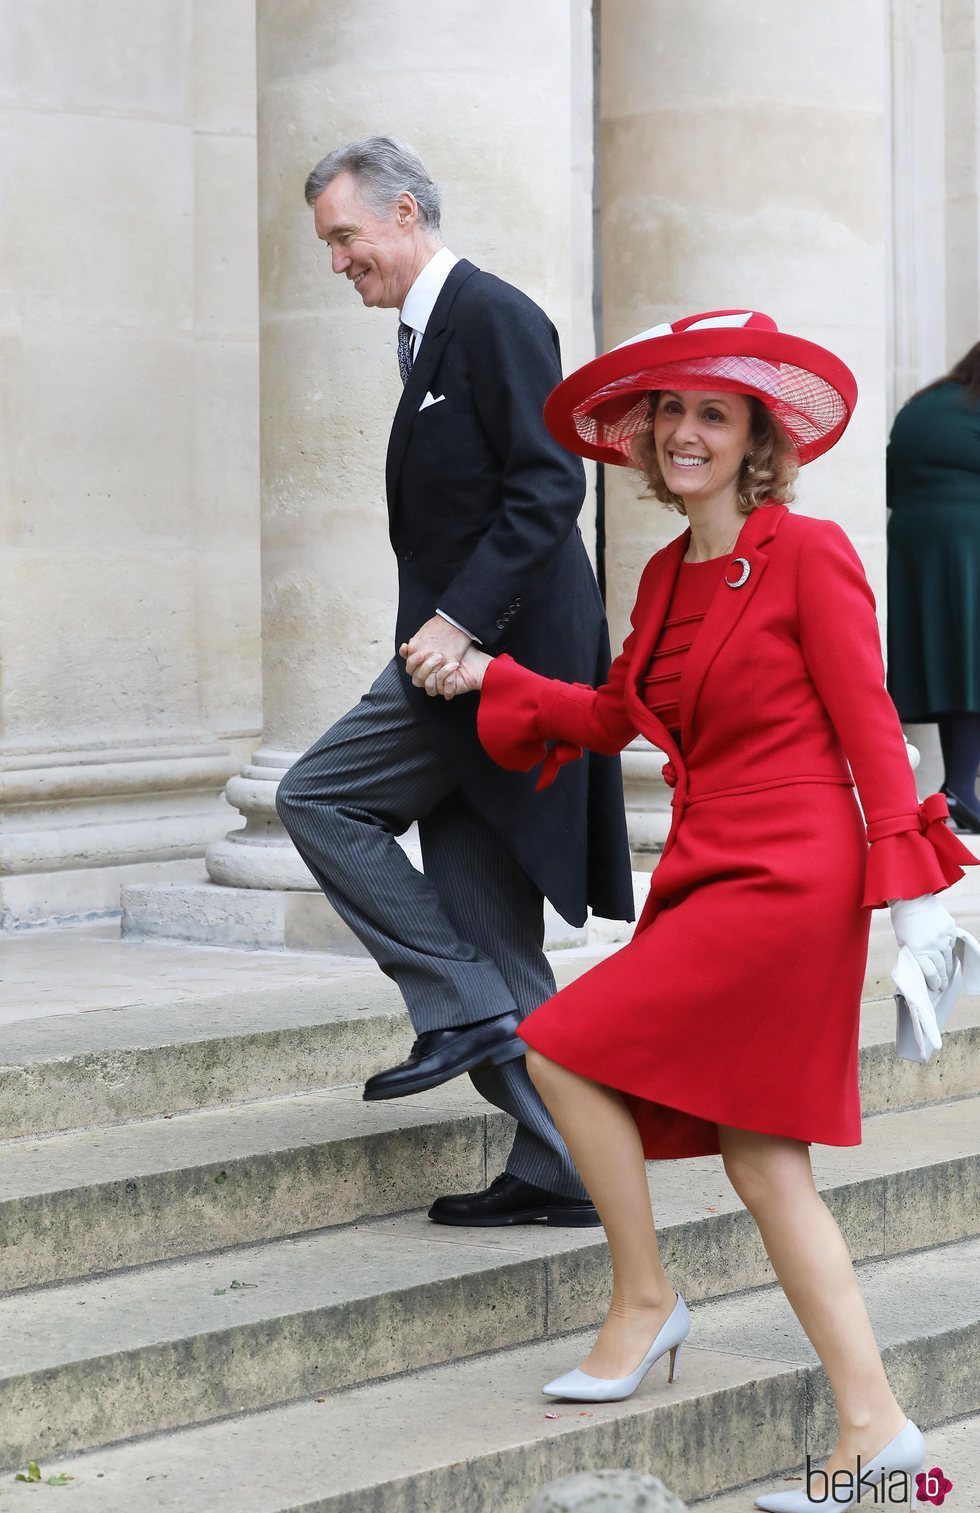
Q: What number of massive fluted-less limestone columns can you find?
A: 2